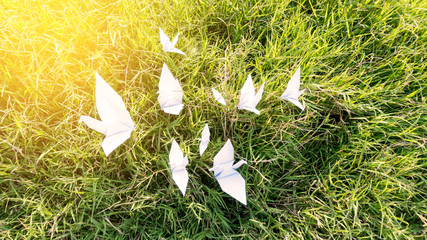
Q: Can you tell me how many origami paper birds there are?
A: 9